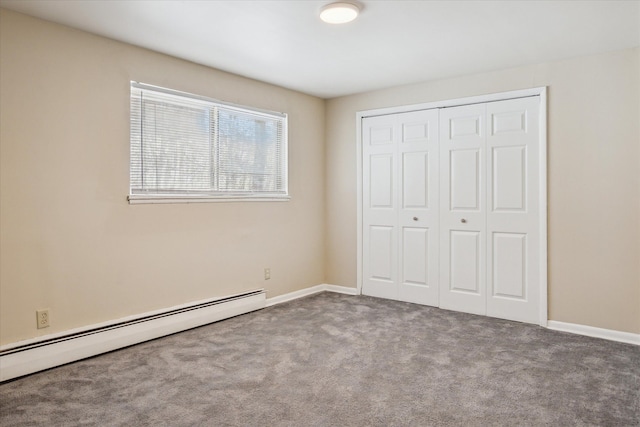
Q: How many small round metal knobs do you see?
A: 2